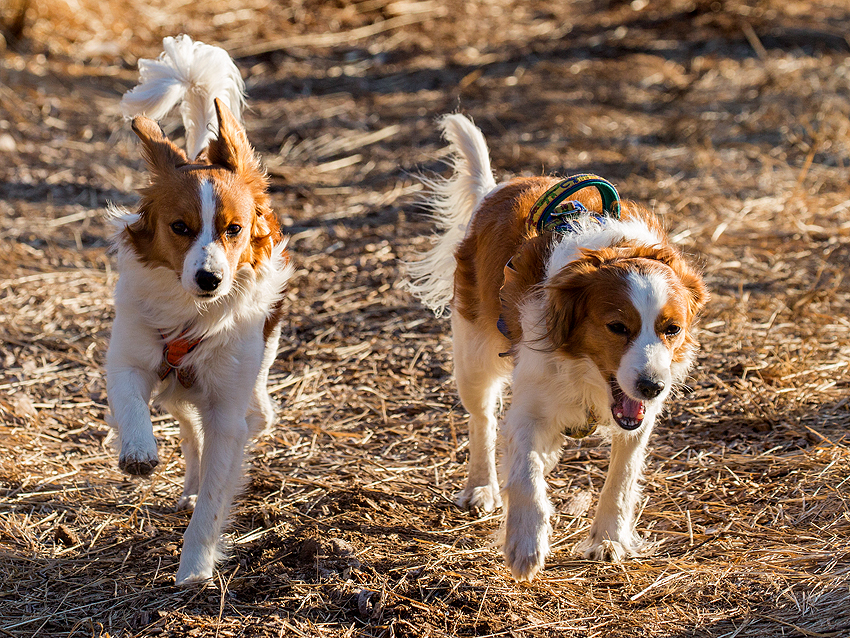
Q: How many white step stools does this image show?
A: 0